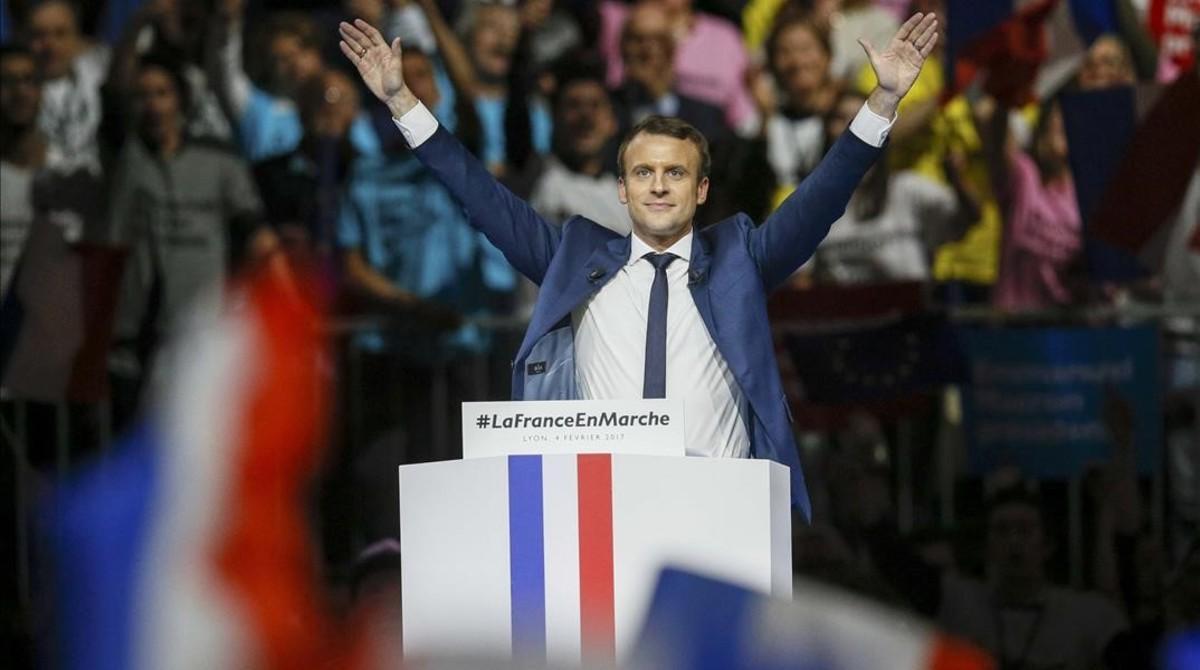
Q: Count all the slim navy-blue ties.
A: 1